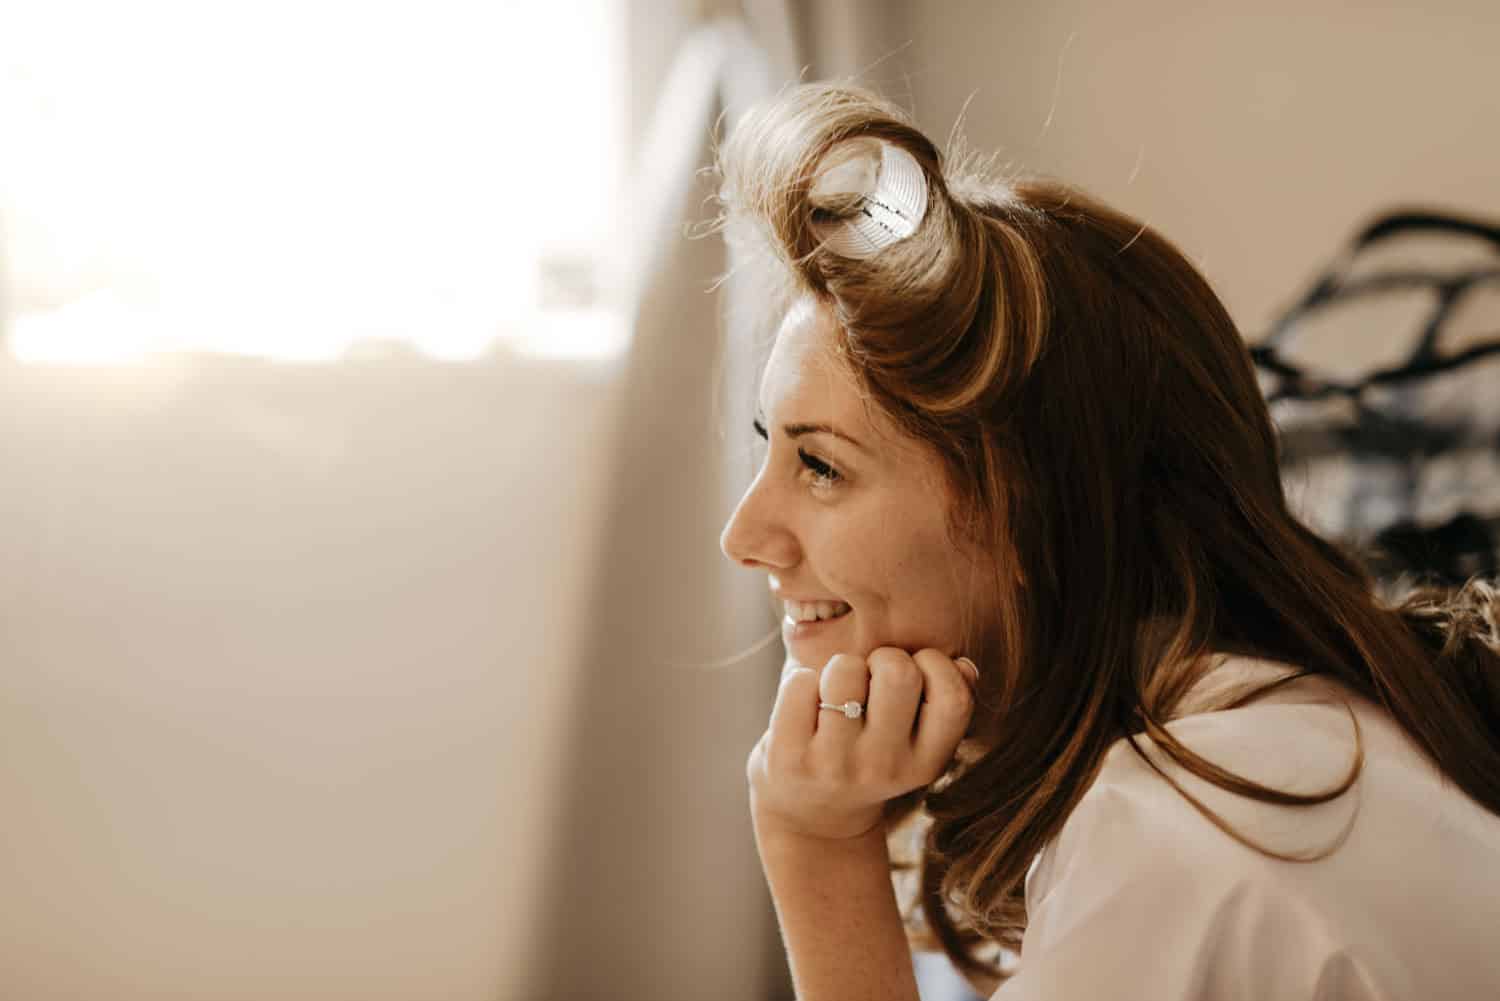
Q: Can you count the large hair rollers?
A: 1